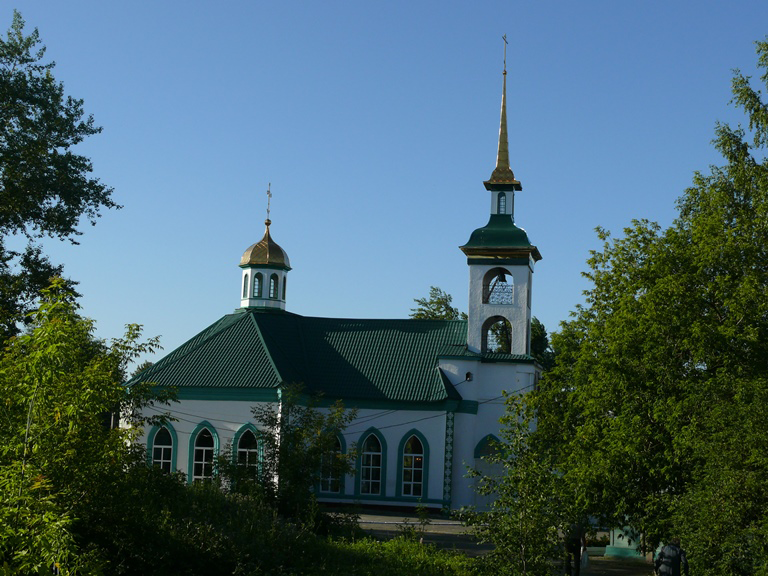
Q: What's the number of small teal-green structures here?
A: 1